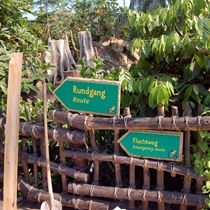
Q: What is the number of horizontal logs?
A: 6